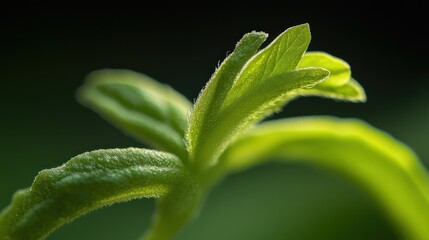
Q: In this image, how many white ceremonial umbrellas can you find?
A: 0